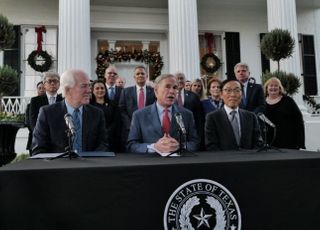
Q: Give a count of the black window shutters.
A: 4